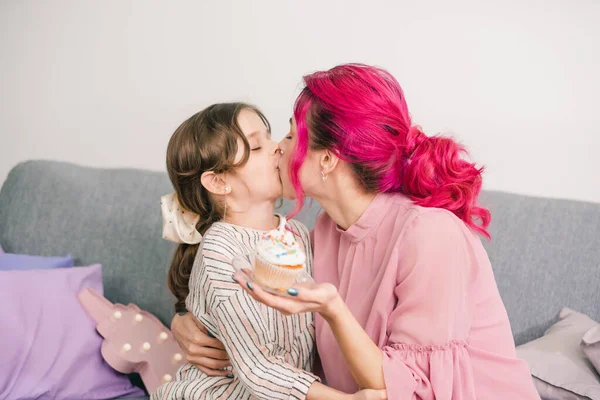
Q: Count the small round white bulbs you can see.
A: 7